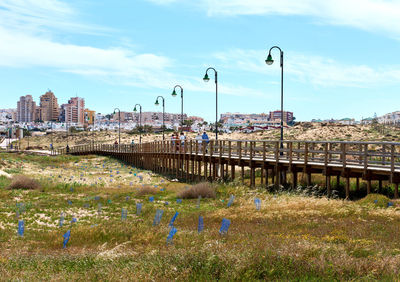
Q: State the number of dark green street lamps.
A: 6